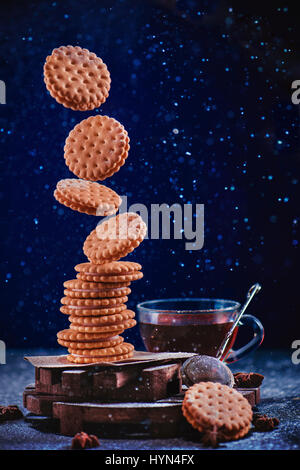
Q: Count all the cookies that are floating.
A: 4